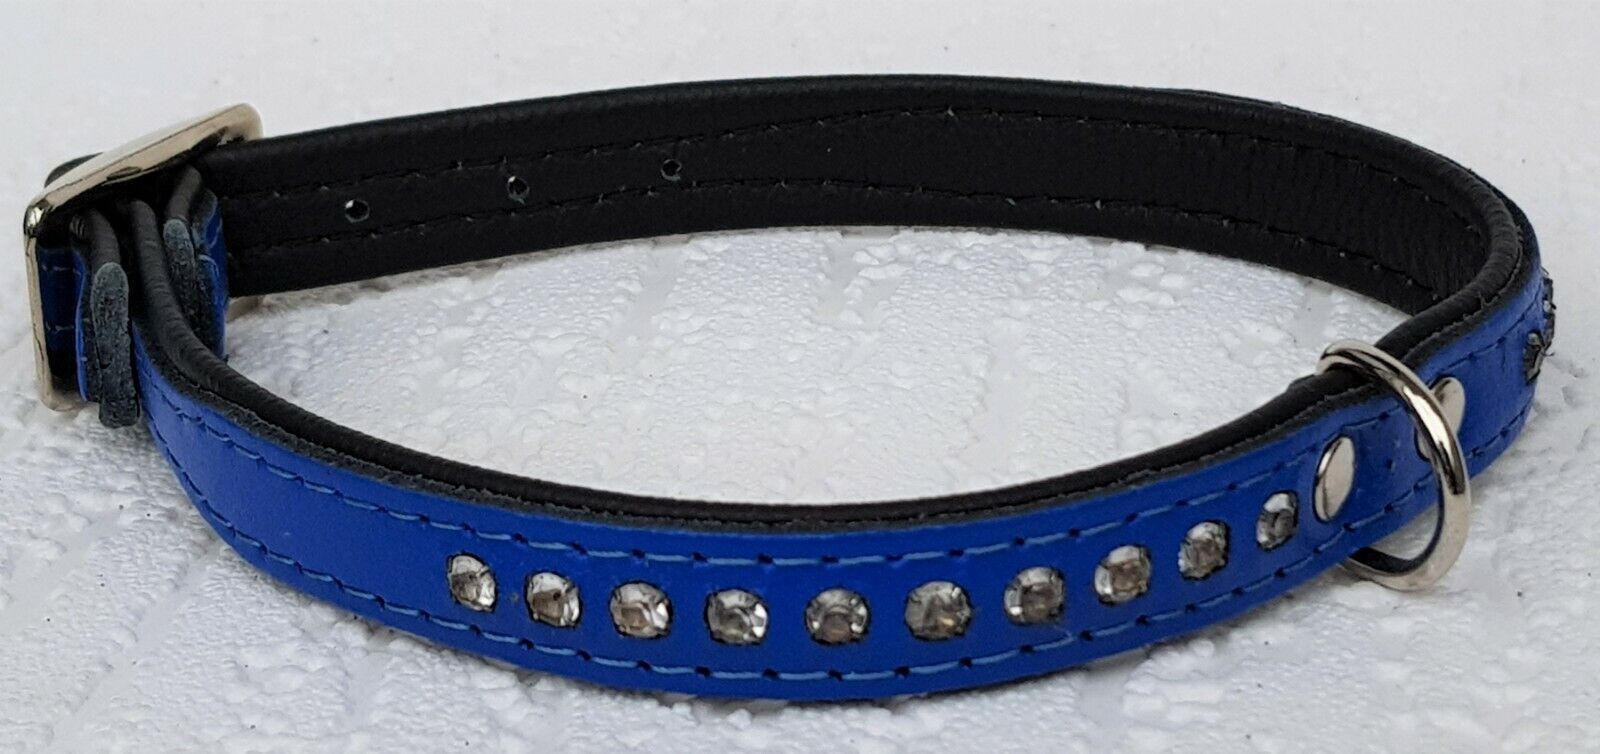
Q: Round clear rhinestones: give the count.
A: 10